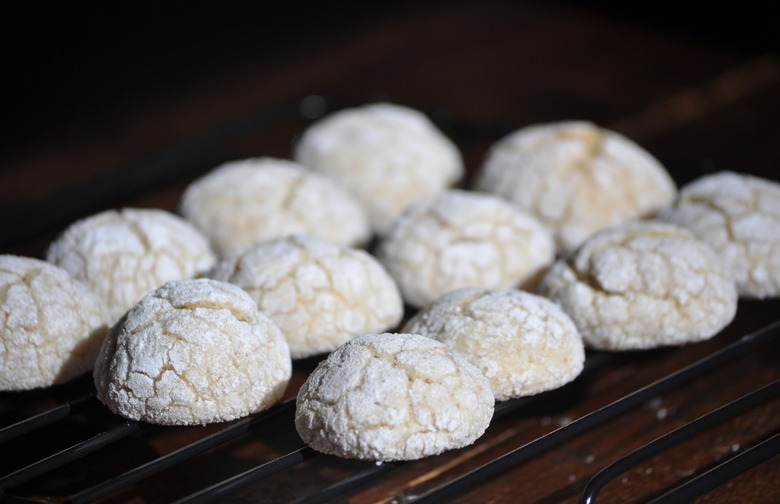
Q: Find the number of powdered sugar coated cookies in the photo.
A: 12